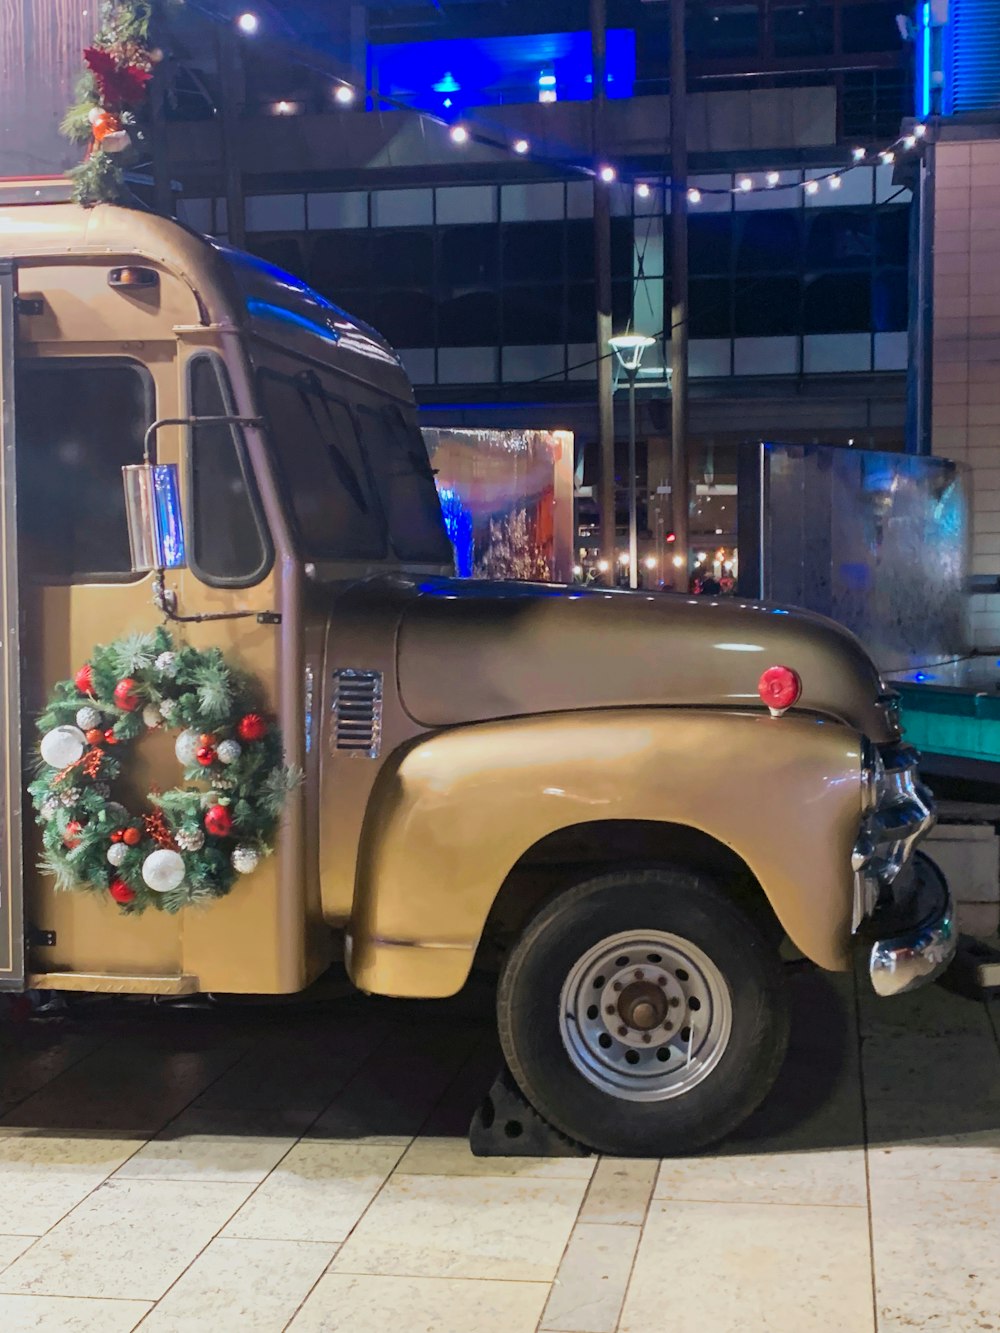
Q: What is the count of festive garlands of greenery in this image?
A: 2